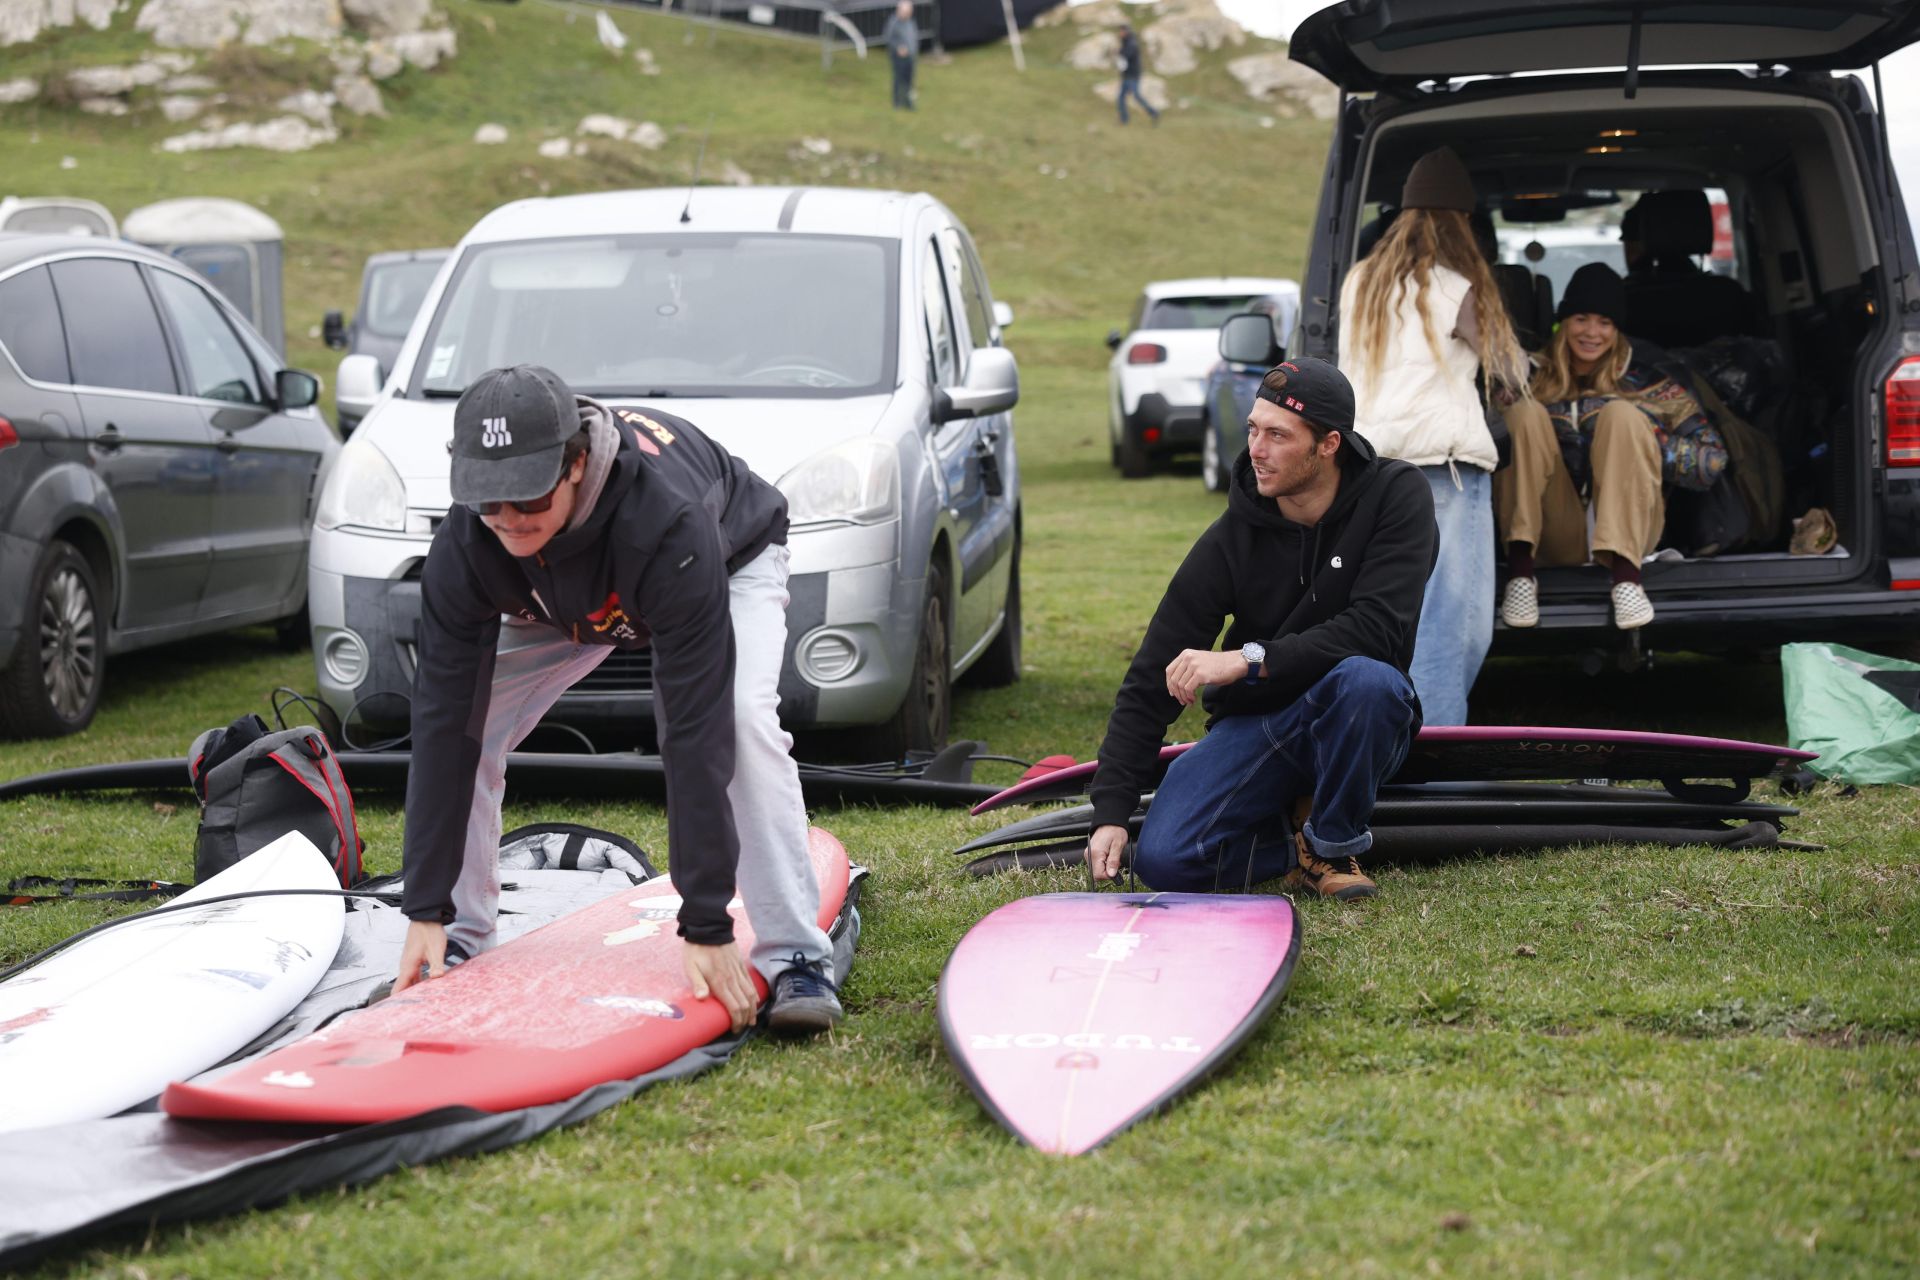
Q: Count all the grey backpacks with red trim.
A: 1